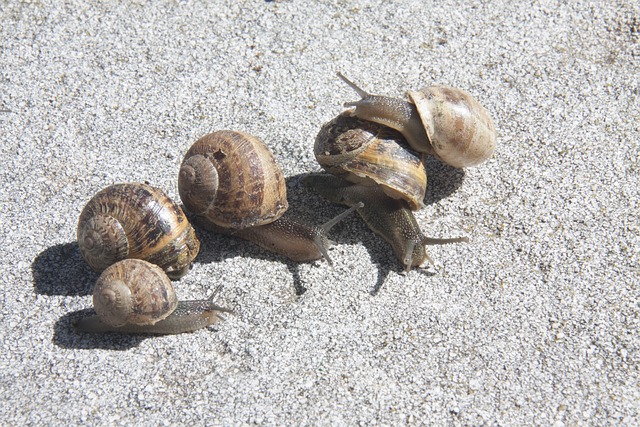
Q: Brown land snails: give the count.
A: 5